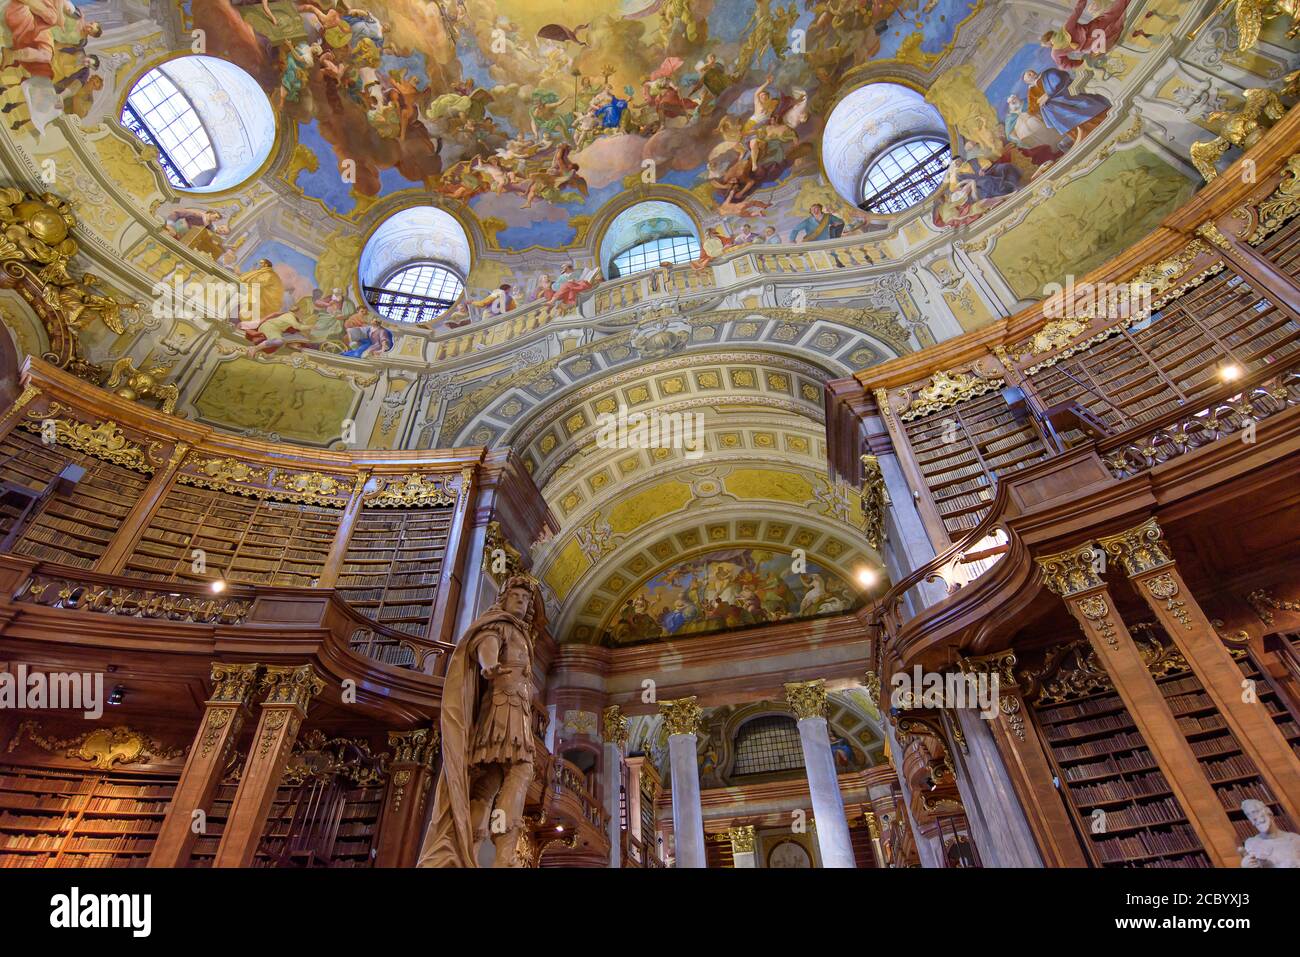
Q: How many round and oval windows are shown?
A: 4